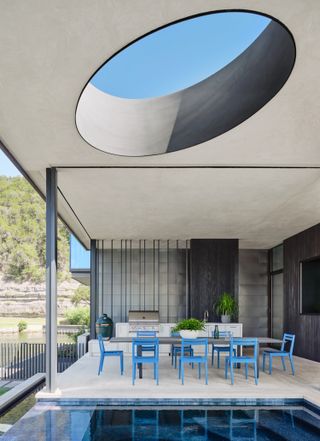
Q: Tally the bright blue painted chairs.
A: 8